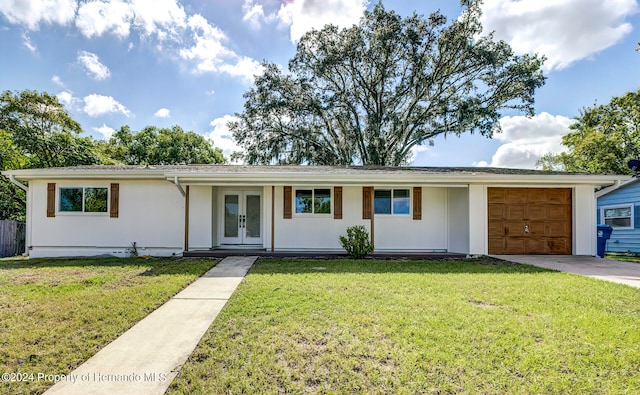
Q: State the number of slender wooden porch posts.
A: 3